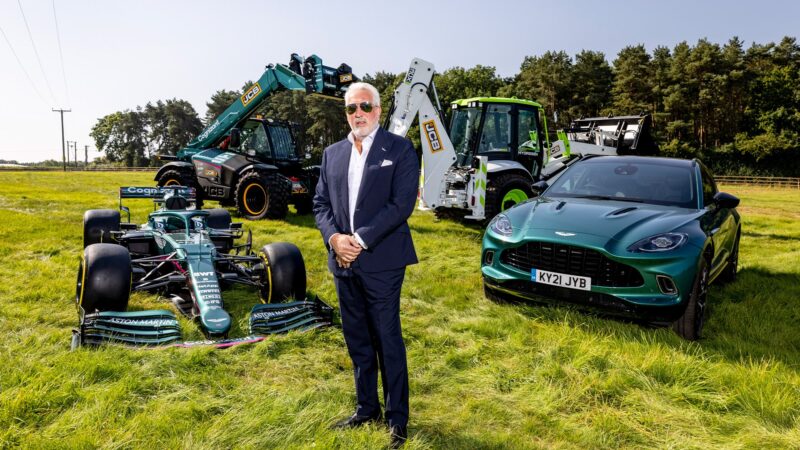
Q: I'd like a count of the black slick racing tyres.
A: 4